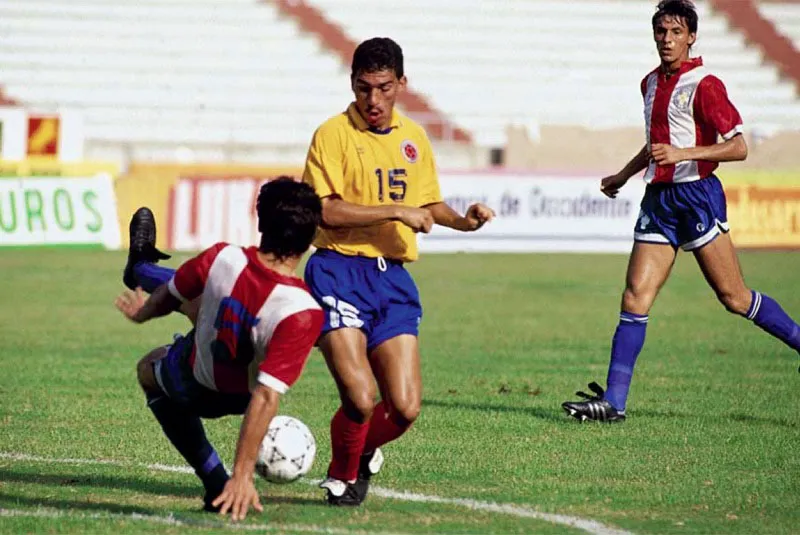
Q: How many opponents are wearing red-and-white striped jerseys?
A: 2